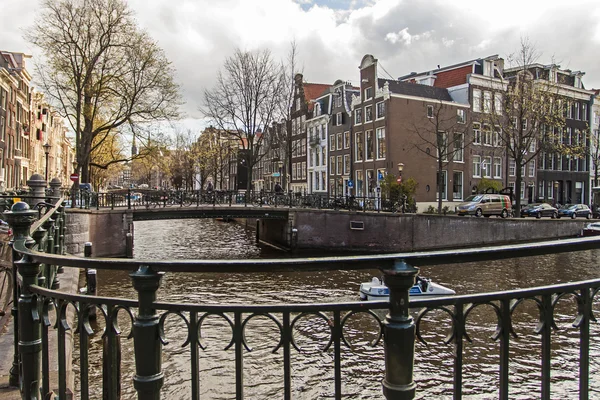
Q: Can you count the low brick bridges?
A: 1